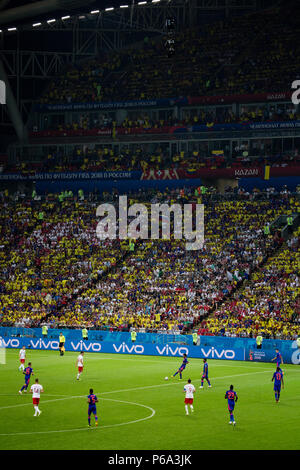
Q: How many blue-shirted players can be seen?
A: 7